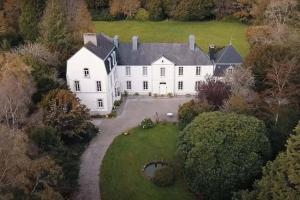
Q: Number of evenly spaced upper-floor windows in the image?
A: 5